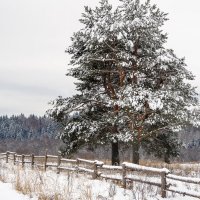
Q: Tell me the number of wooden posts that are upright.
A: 10